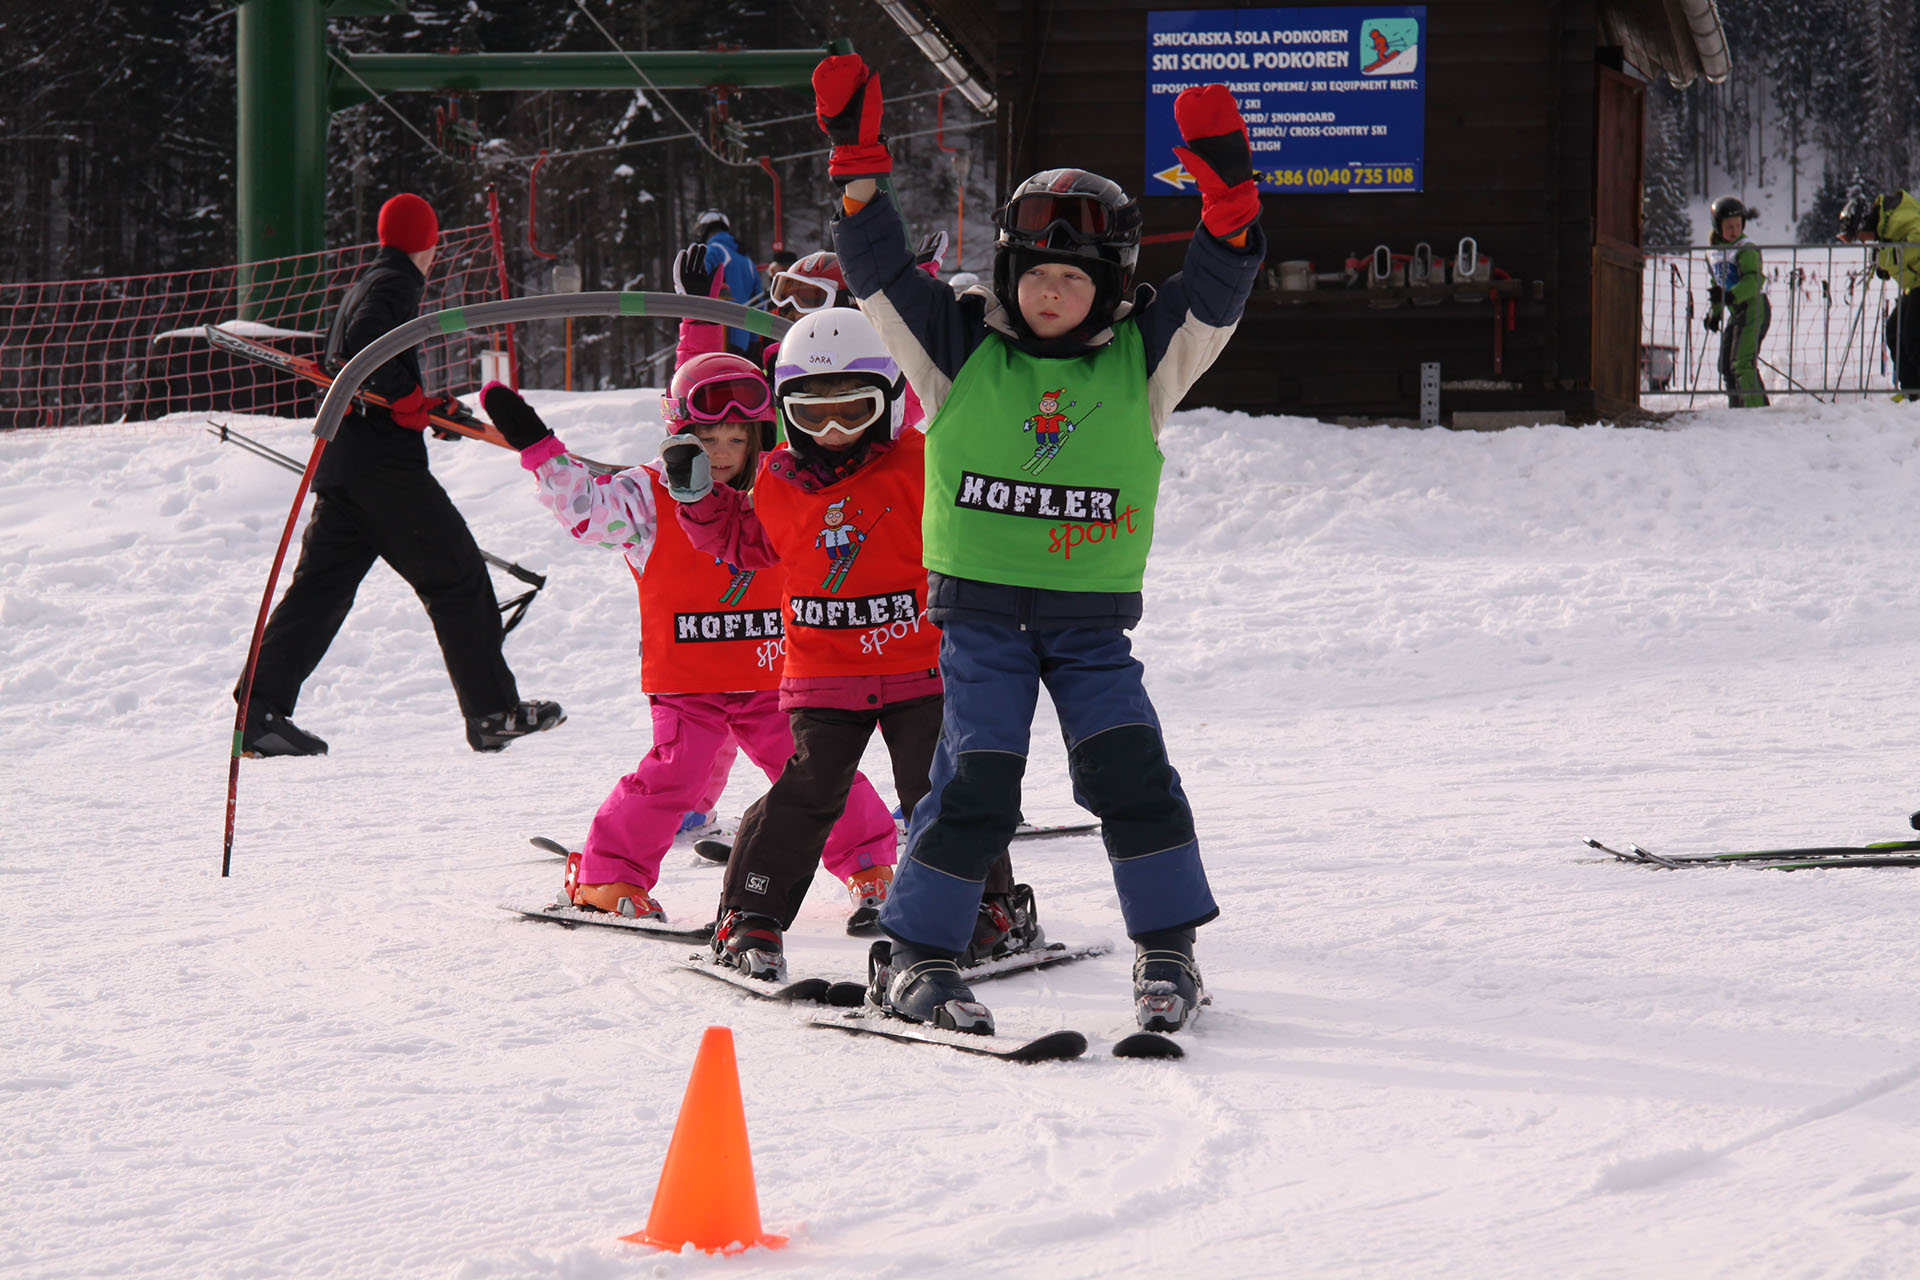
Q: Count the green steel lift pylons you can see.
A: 1